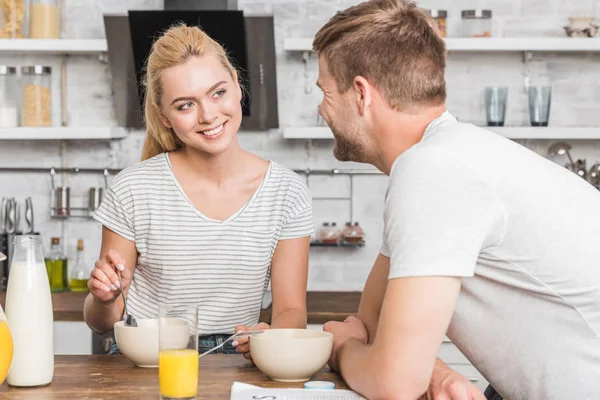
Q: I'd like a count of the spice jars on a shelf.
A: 2